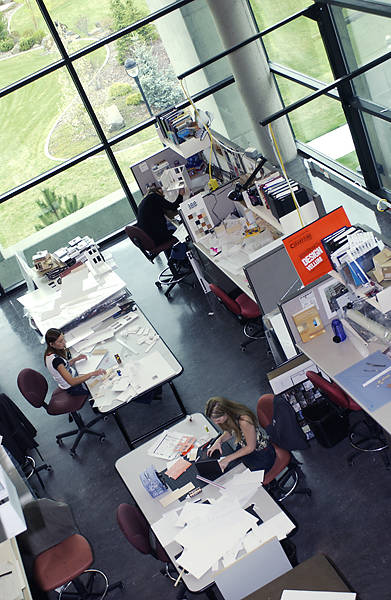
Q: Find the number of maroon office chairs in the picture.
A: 7